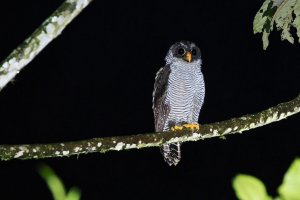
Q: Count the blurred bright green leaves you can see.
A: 4